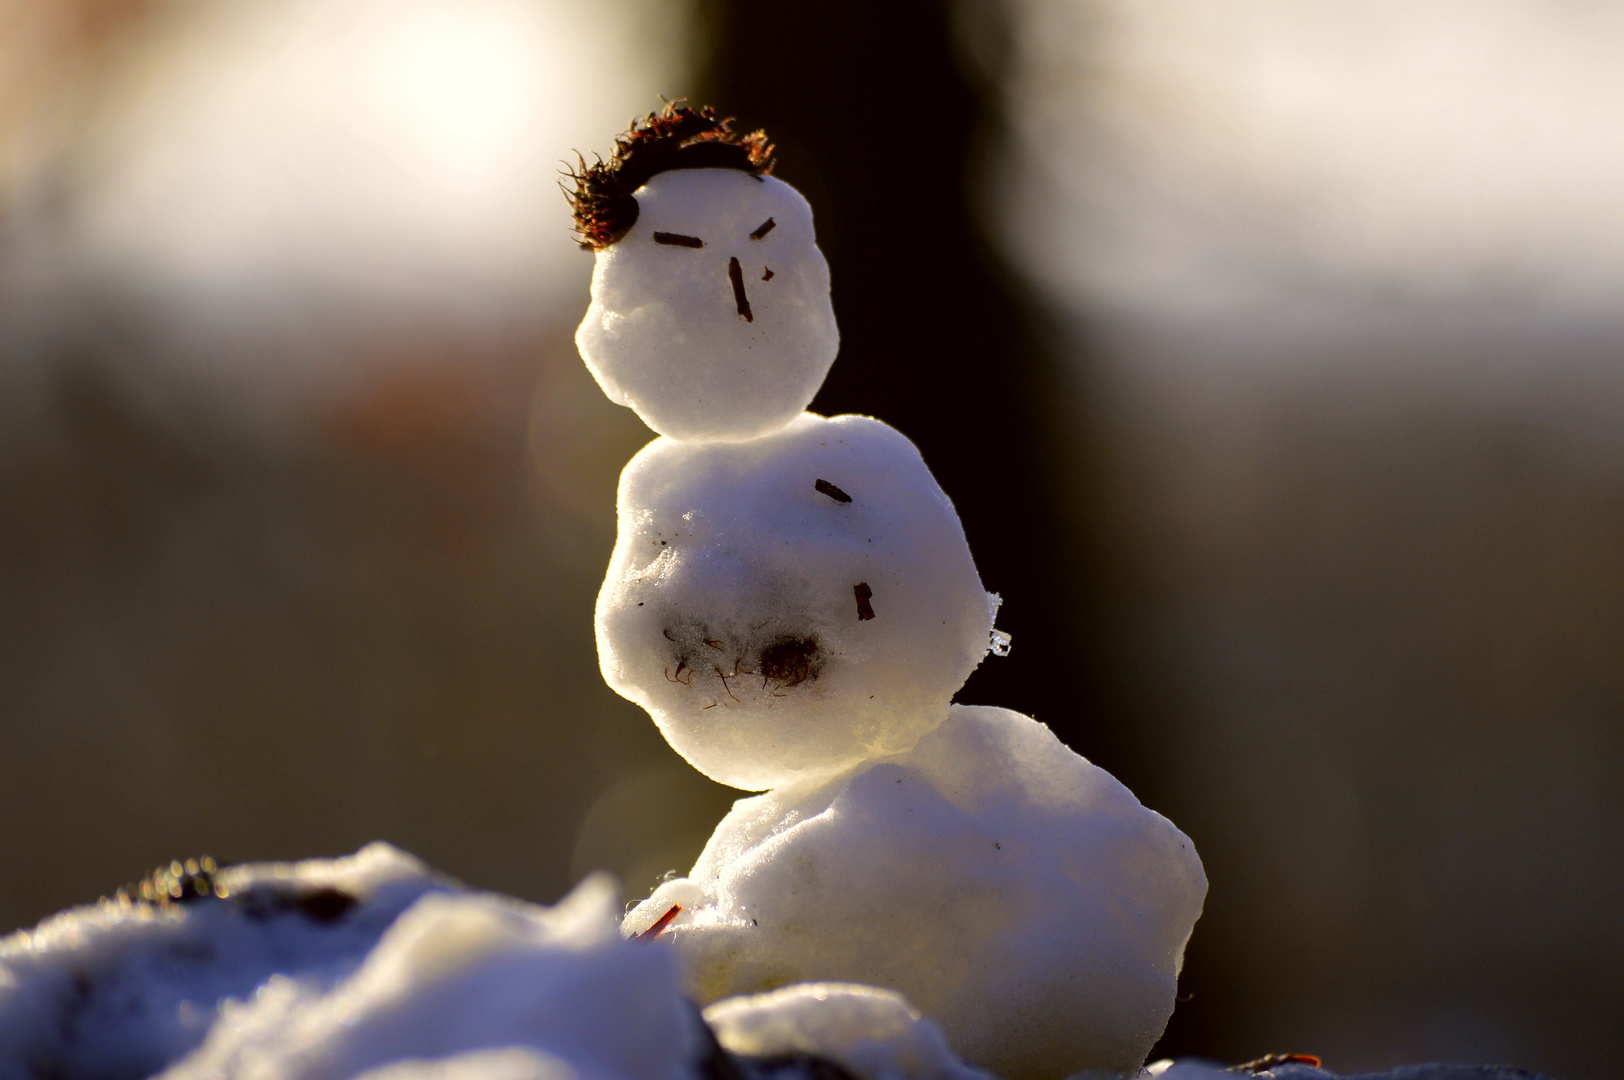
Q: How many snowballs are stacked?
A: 3